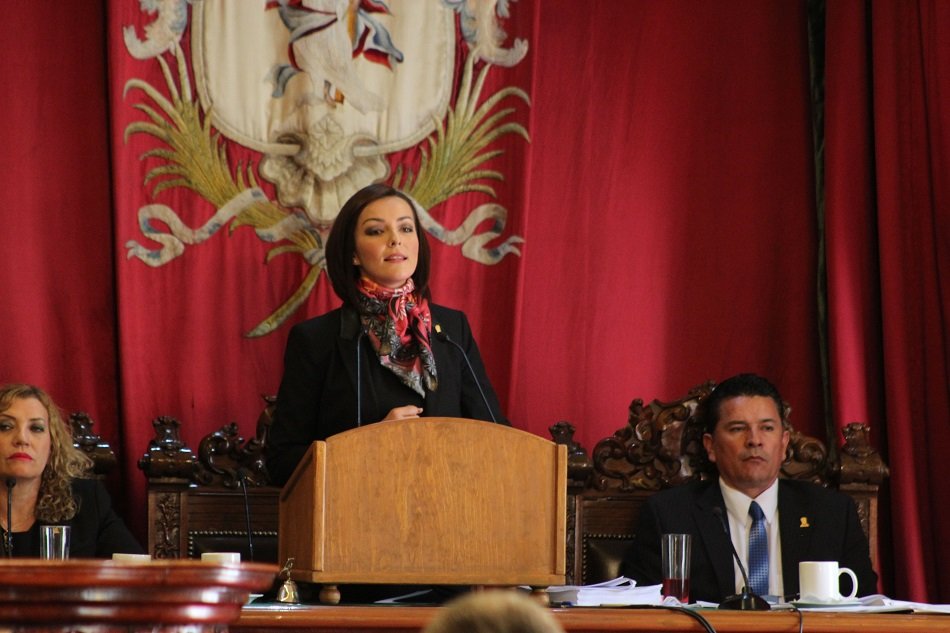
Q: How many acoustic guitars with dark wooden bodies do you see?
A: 0